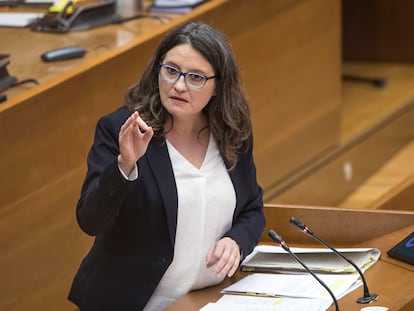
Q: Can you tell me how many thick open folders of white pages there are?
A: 1